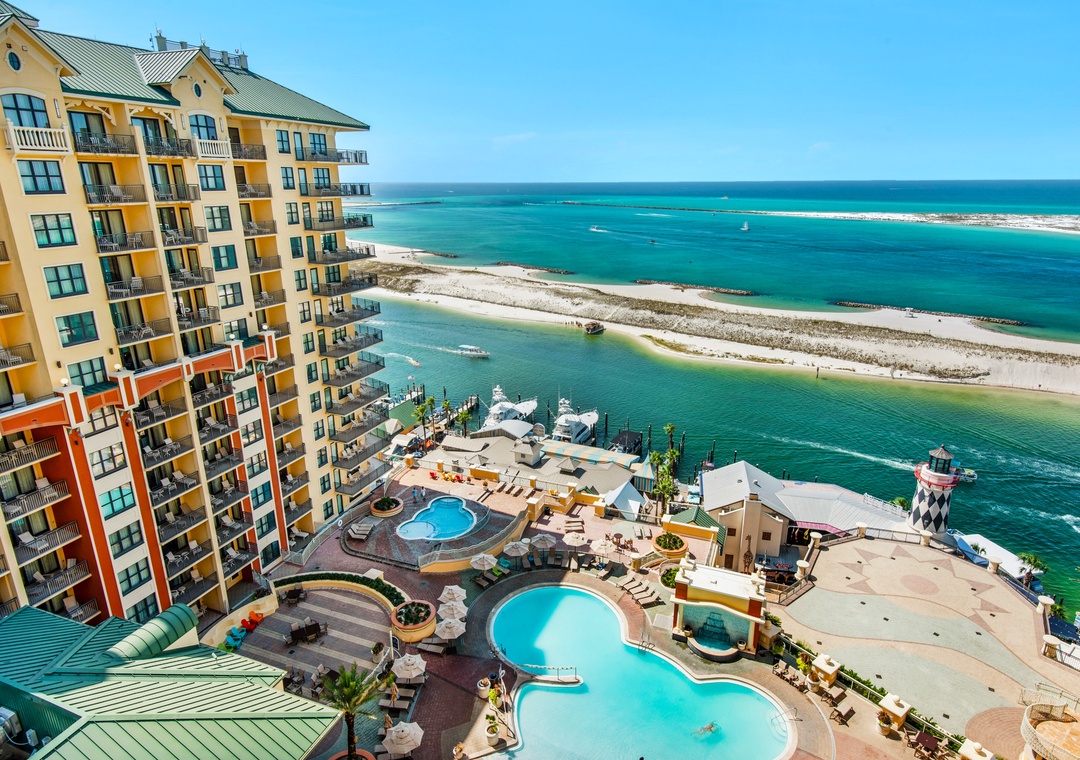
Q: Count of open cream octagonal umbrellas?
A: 10